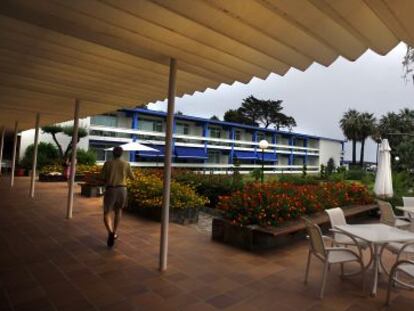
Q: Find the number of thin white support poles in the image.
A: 5